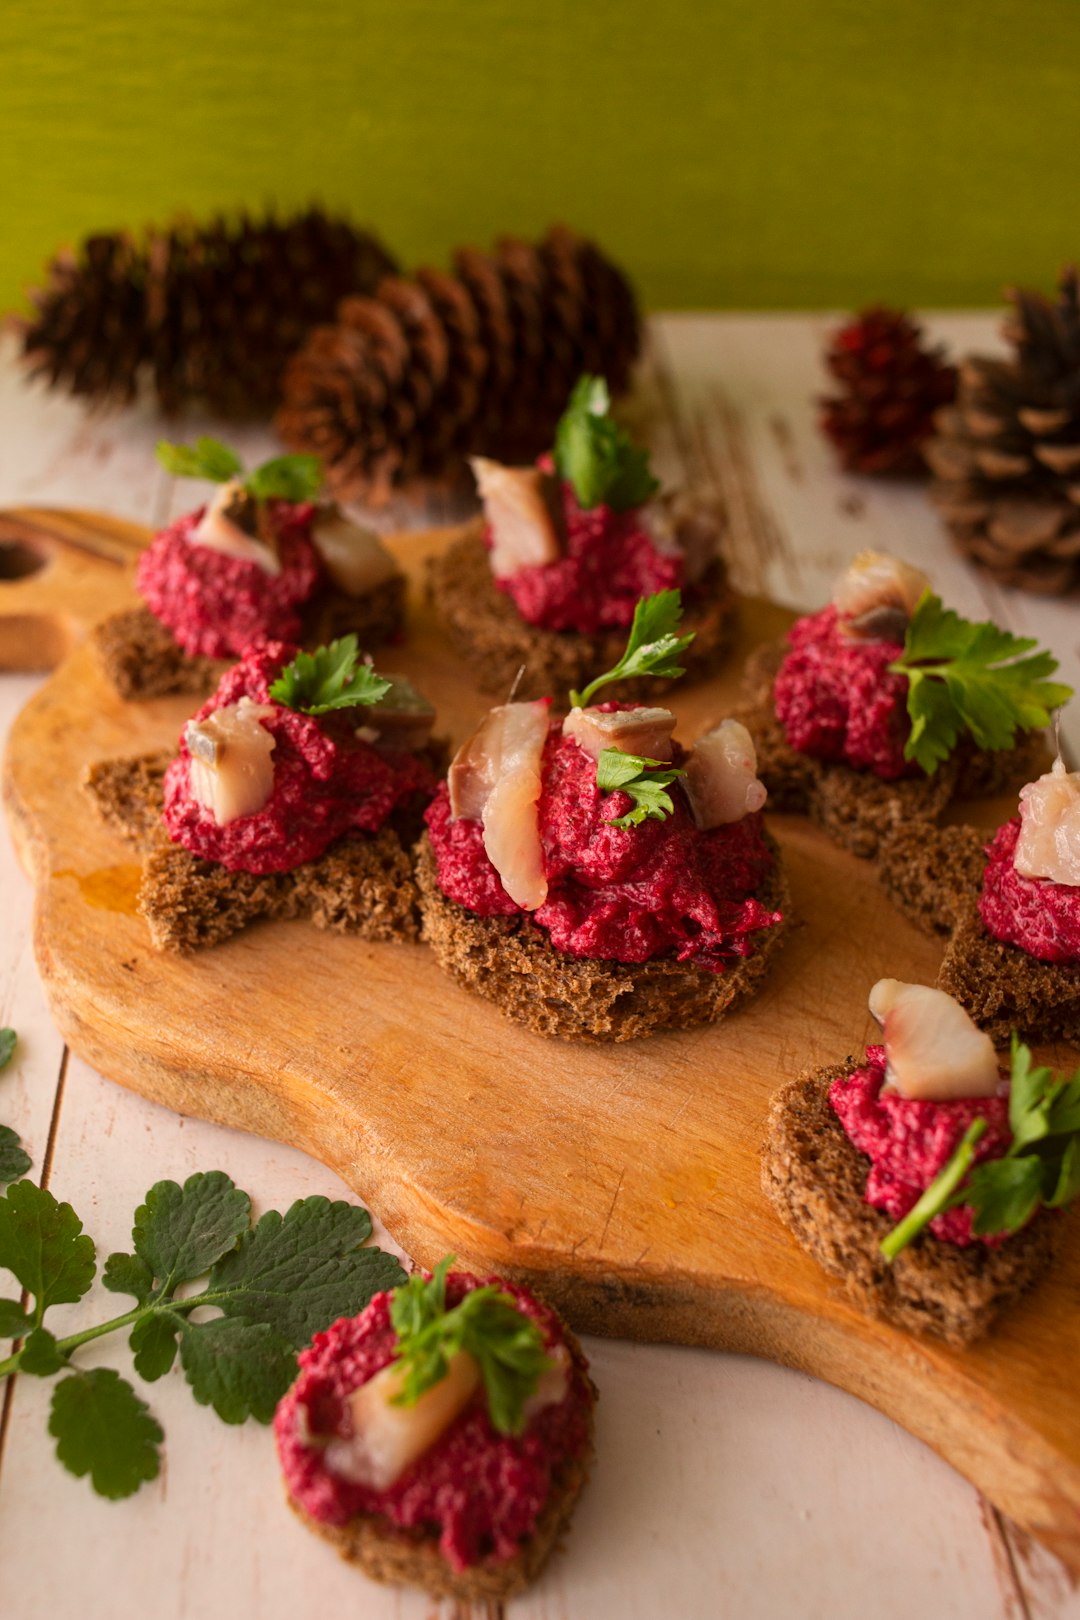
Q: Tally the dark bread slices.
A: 8